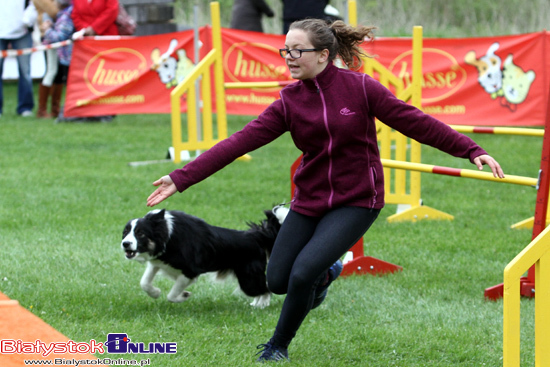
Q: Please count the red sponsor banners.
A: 3